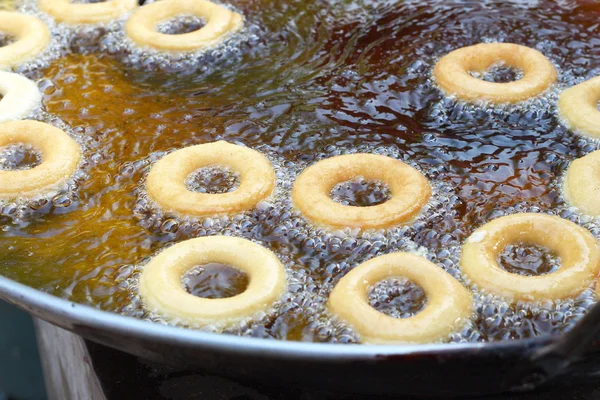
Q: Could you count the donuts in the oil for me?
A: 13